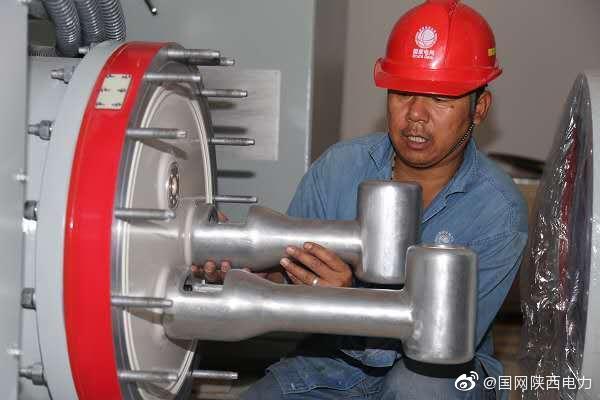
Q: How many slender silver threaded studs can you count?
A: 11